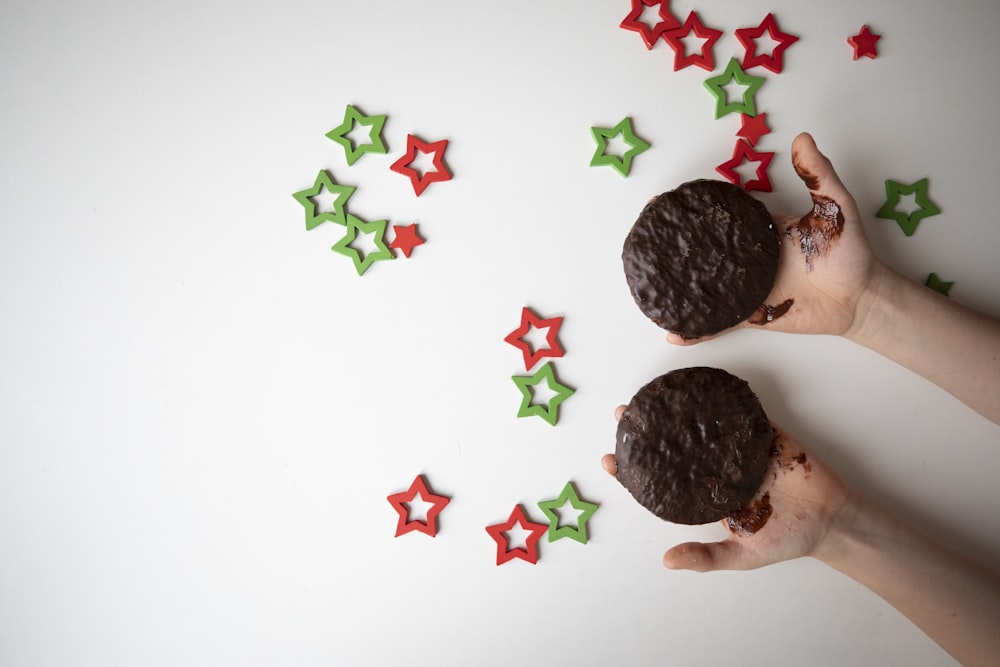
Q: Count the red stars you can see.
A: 11